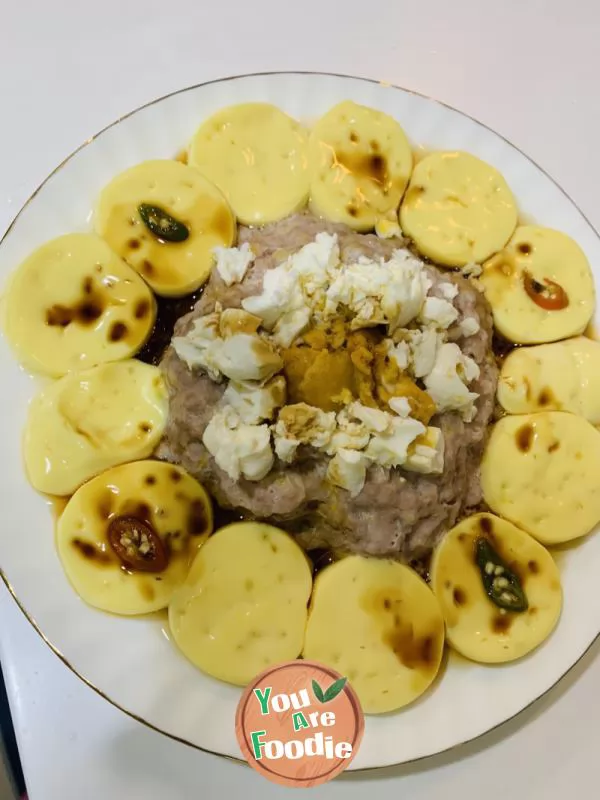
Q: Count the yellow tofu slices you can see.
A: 13